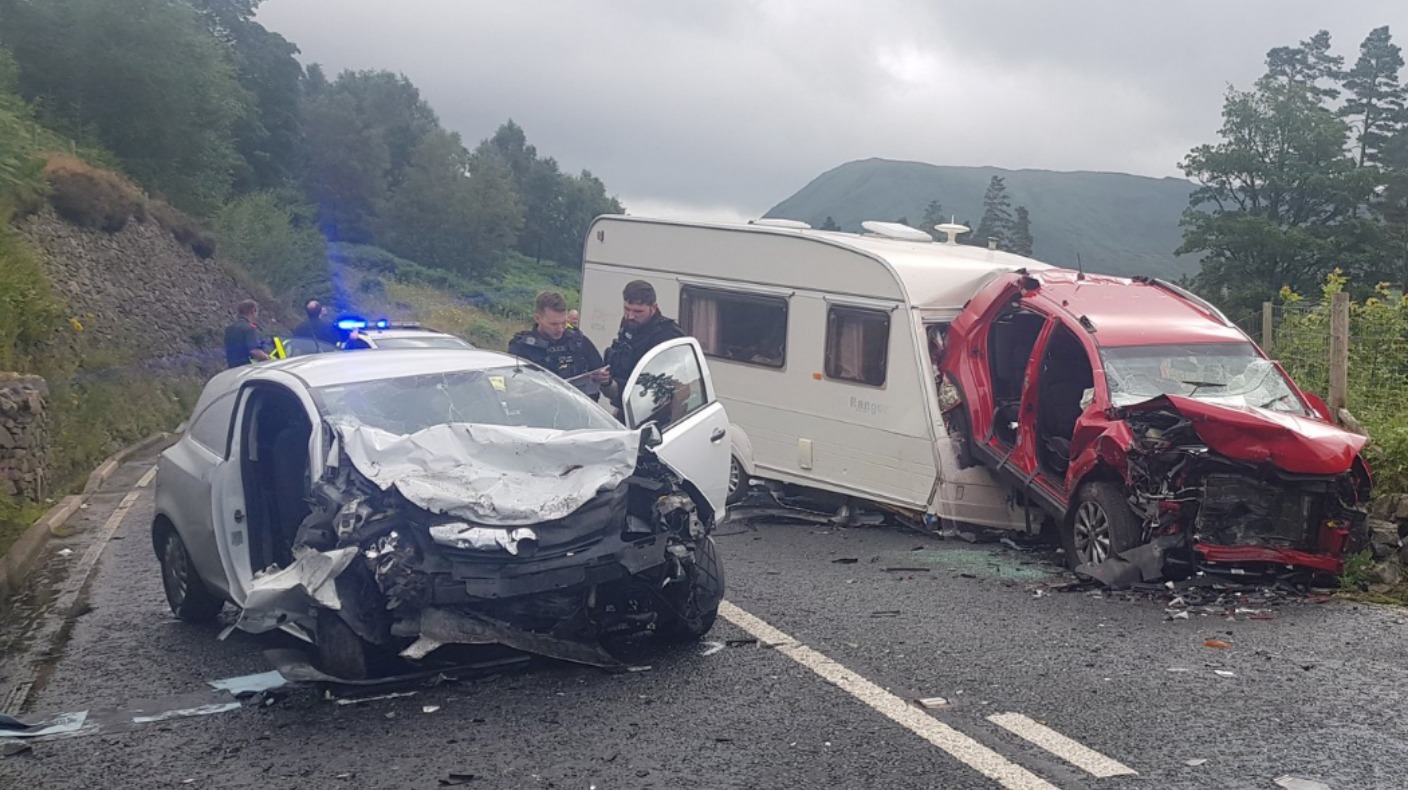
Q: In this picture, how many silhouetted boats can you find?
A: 0